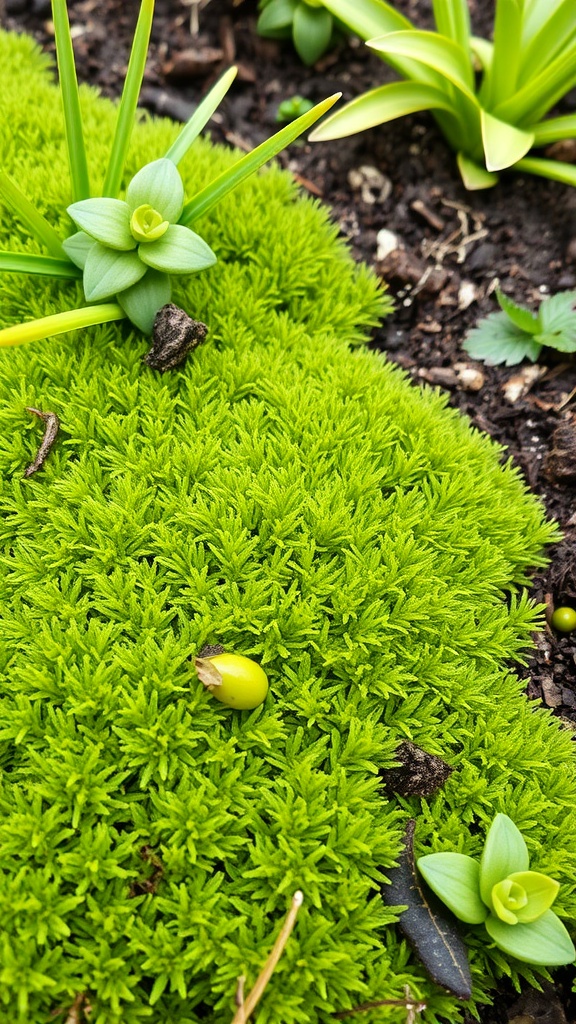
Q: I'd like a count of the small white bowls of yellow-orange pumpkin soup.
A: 0